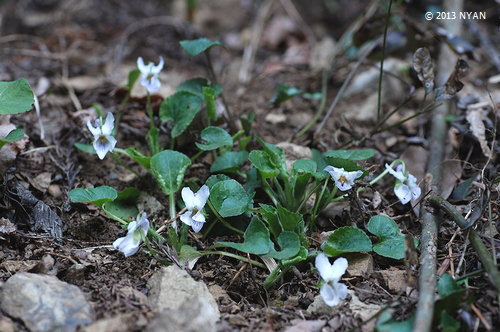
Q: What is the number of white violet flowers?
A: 7